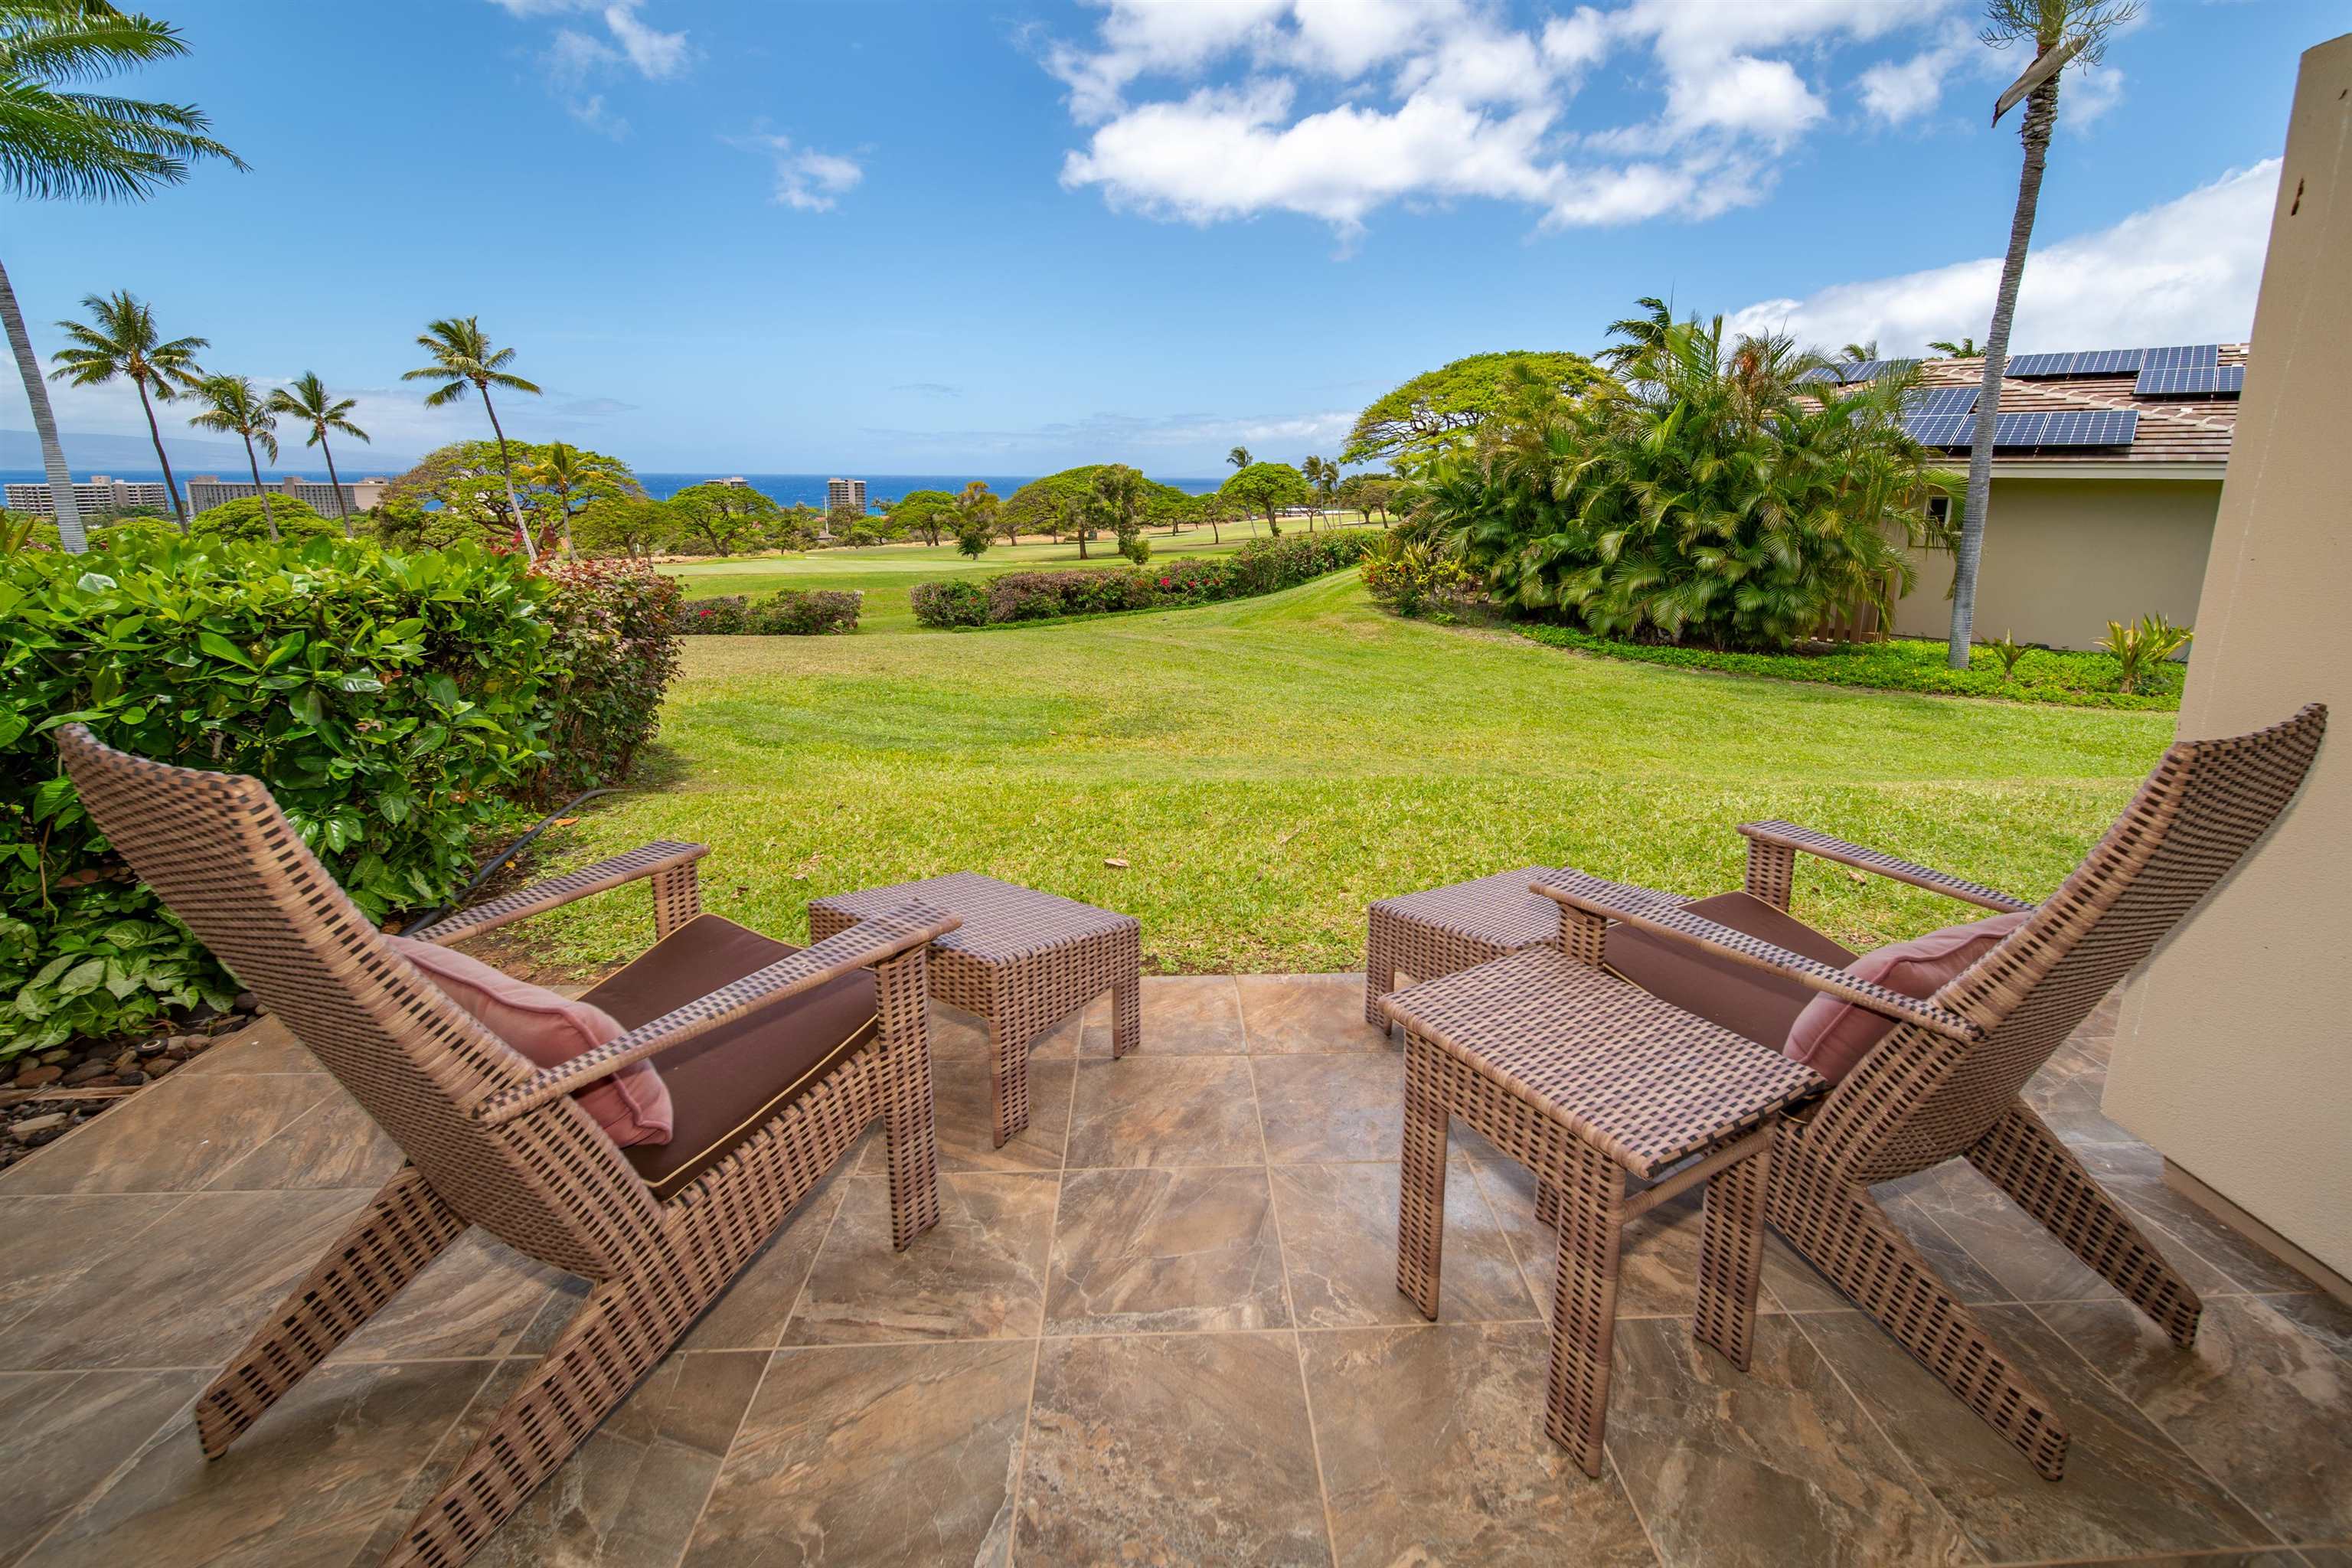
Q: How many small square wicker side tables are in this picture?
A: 3